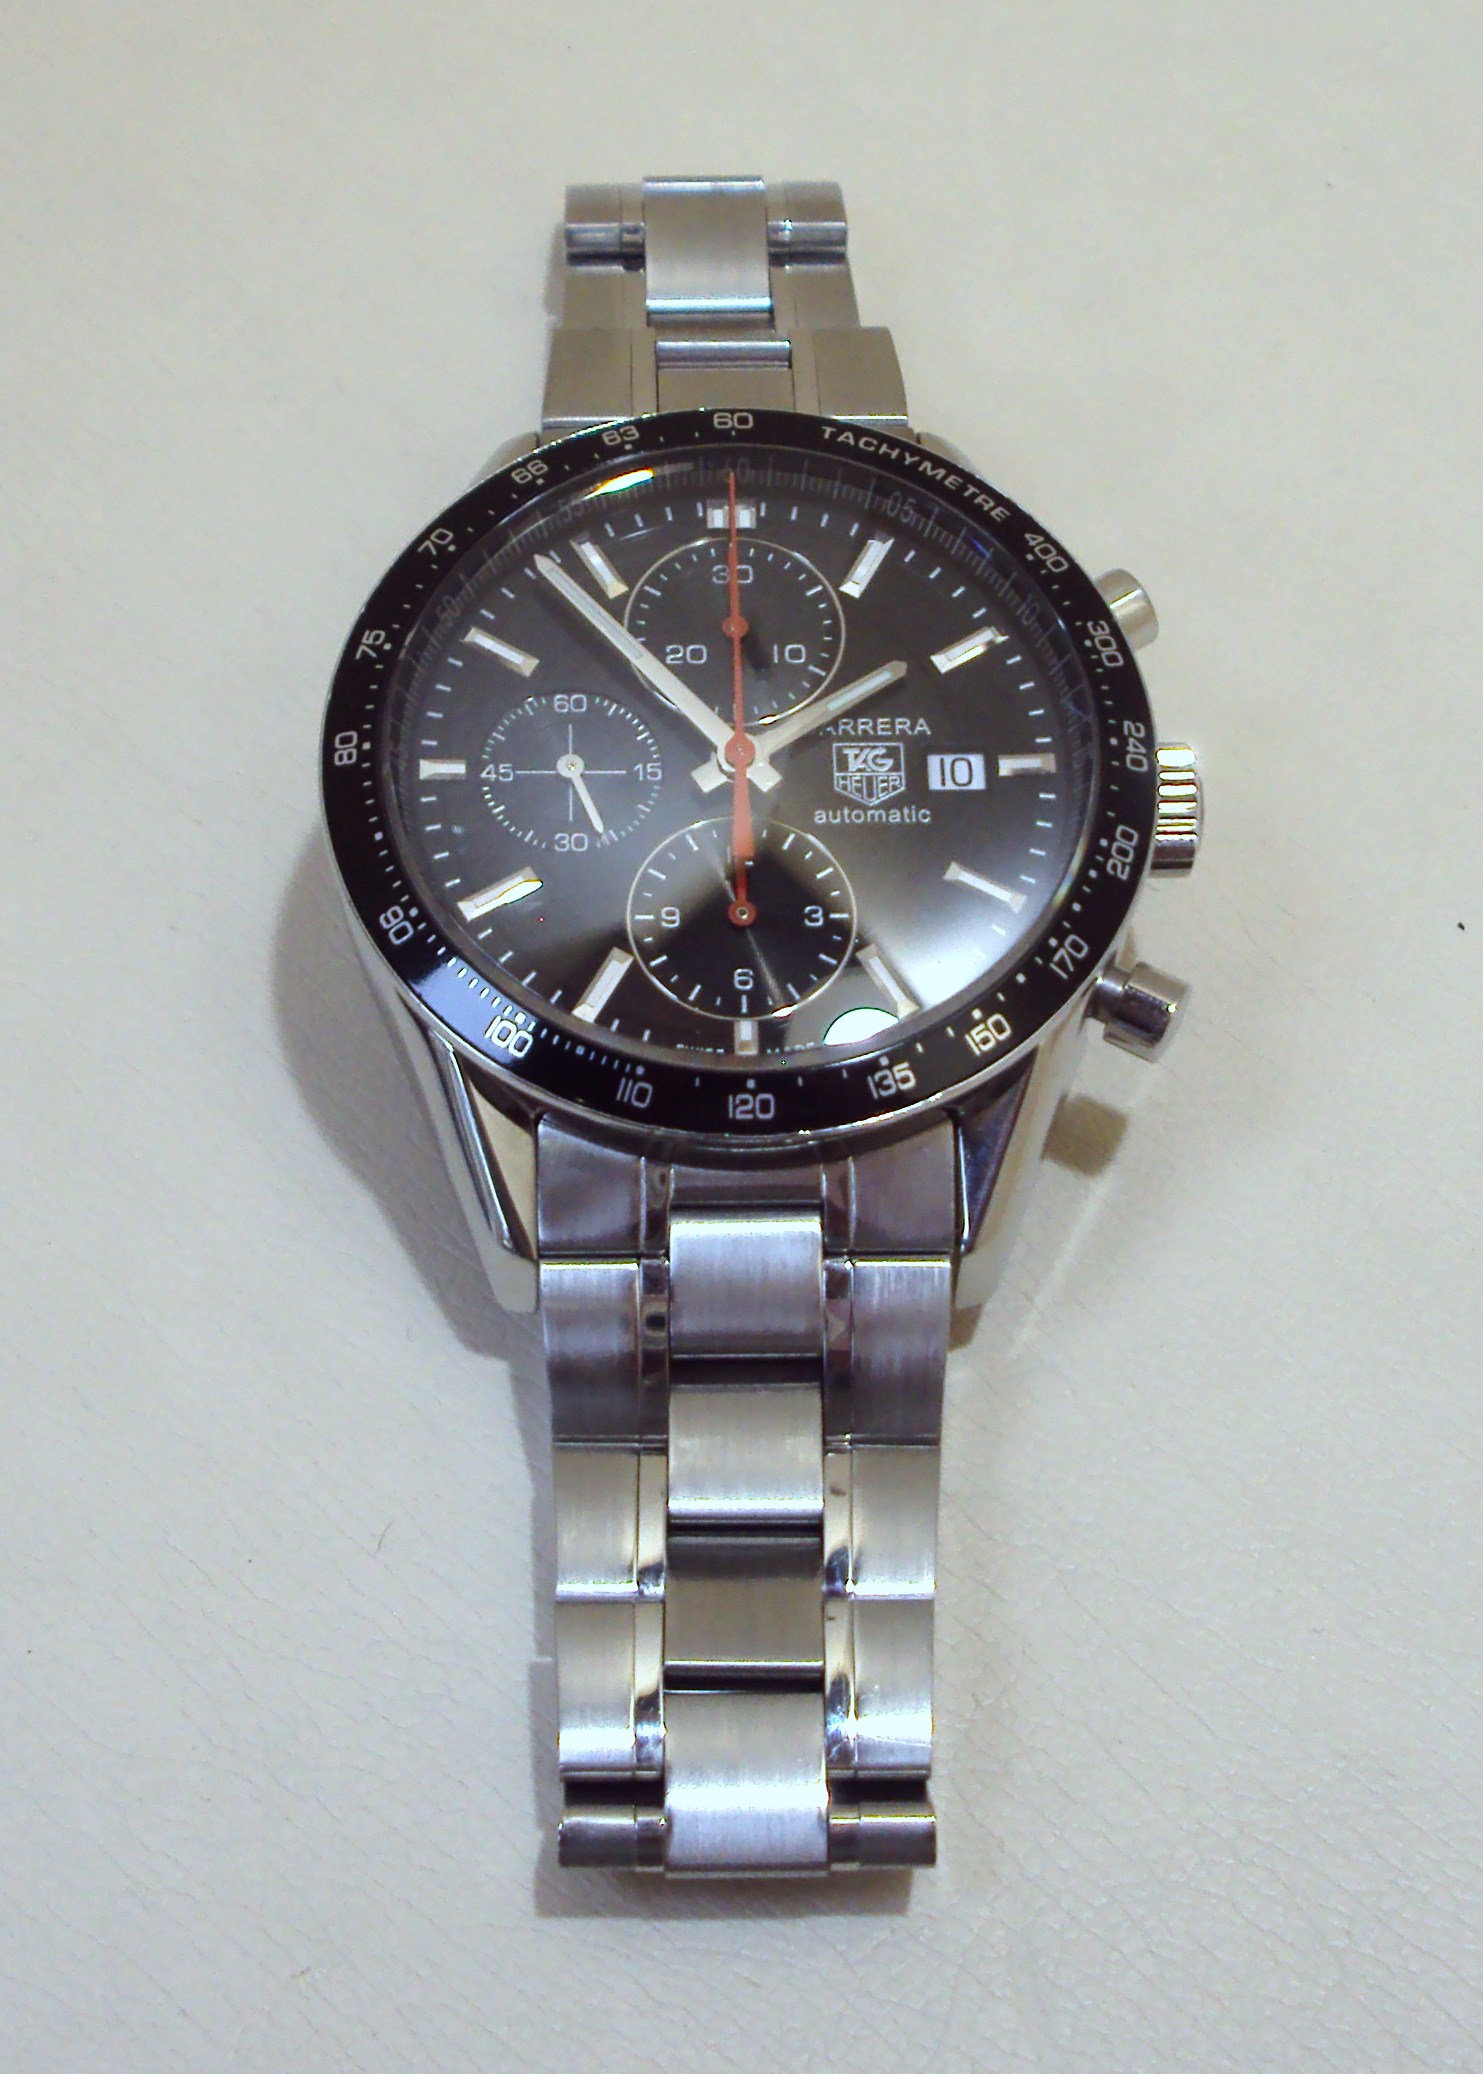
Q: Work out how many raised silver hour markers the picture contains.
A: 12